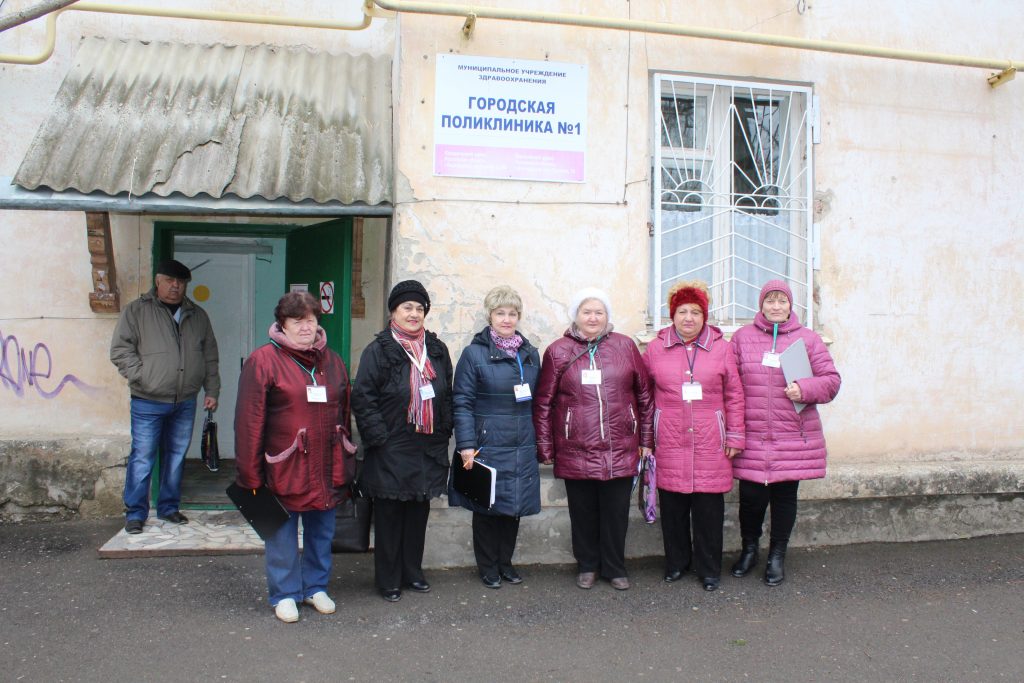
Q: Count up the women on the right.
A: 6